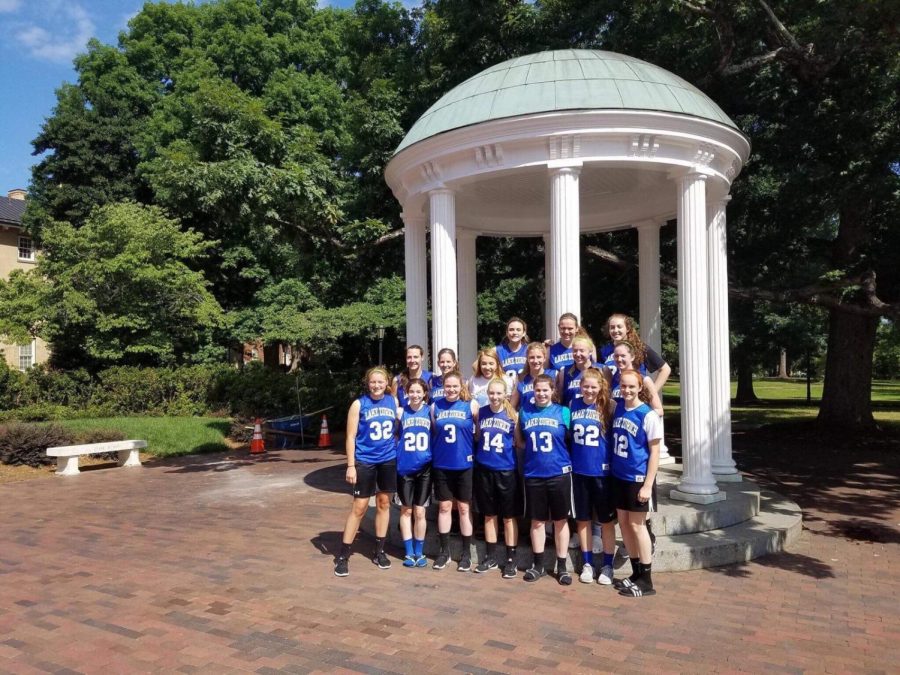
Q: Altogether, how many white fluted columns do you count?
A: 8